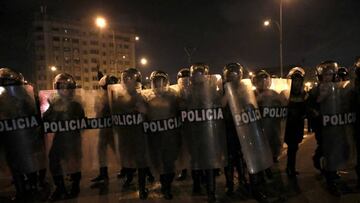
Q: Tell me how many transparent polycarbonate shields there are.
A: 9